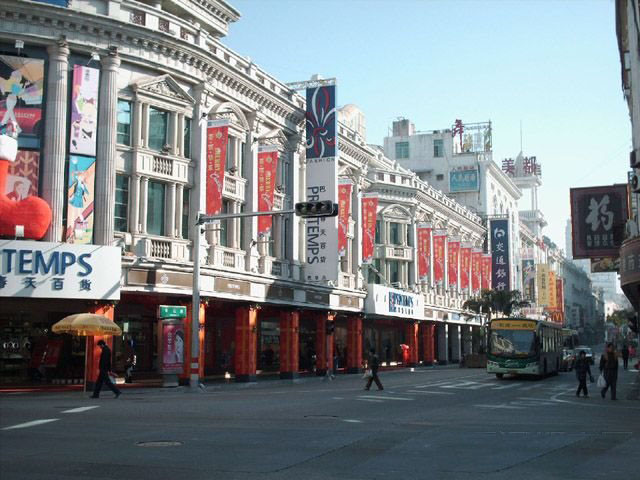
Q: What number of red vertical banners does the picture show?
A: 10